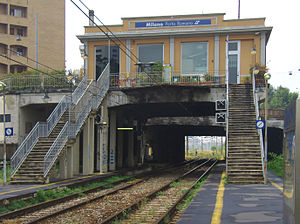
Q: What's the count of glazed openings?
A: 4